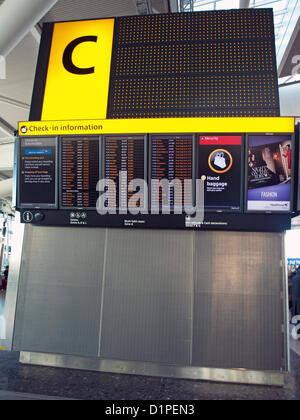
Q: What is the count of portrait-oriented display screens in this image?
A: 6